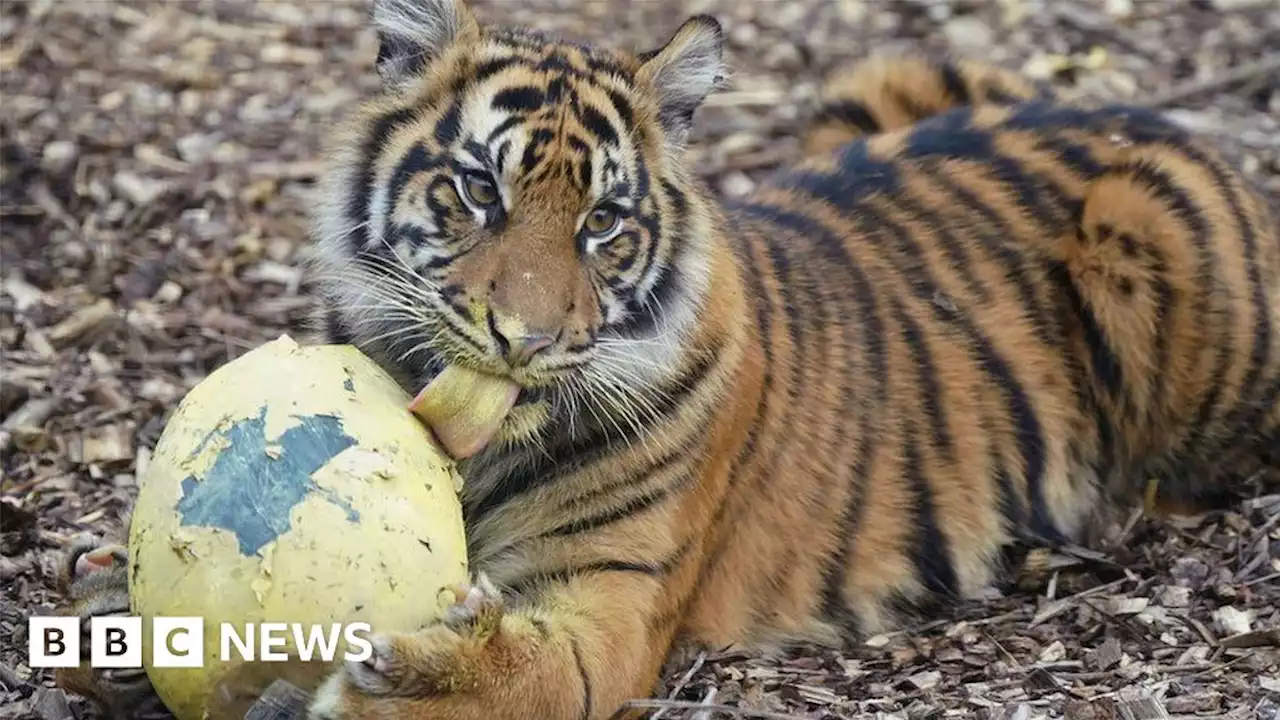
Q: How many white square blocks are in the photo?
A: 3